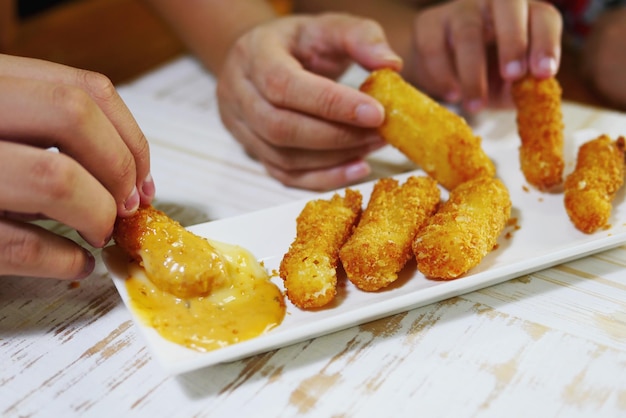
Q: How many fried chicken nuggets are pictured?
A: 7